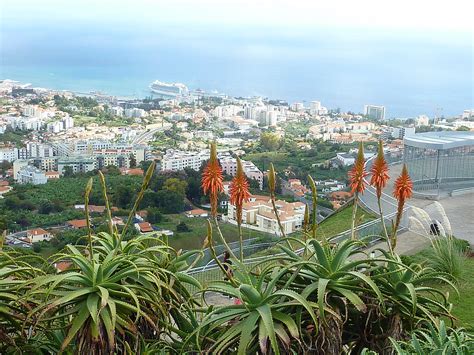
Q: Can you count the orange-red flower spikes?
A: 5